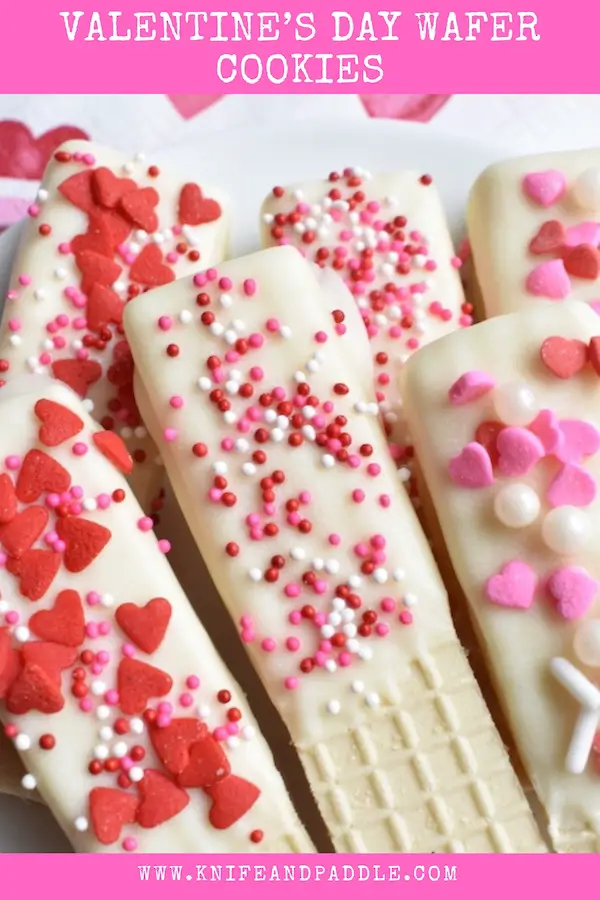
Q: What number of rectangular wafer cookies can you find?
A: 6